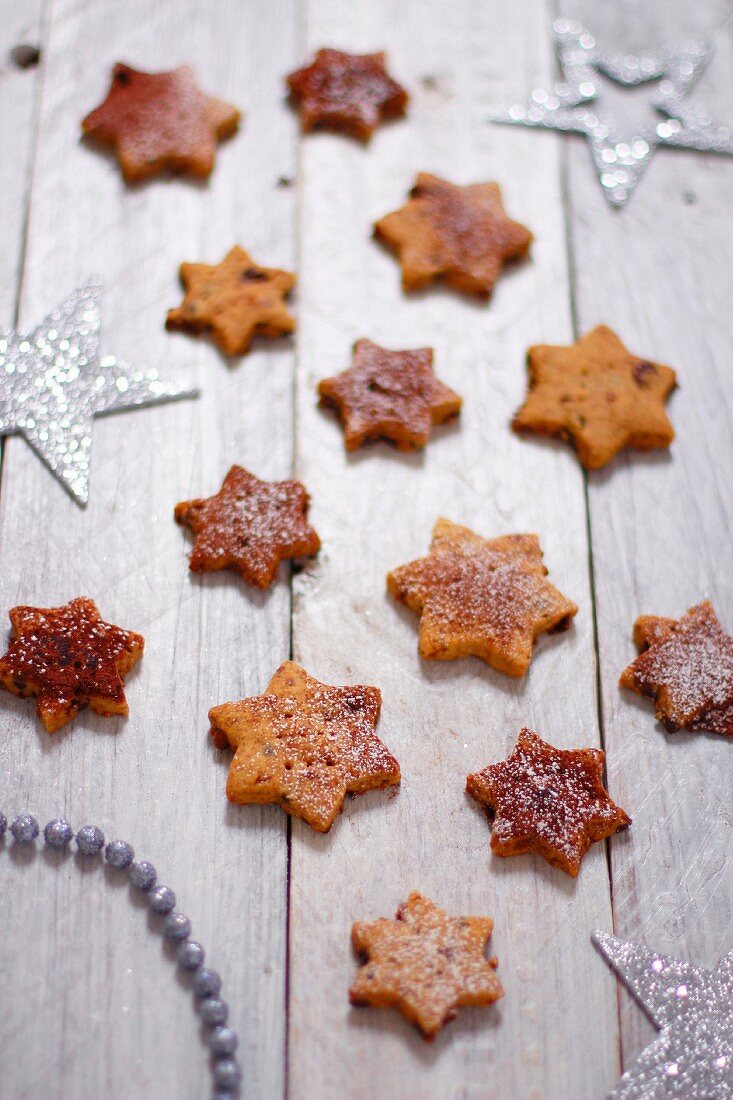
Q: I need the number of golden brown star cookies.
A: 13